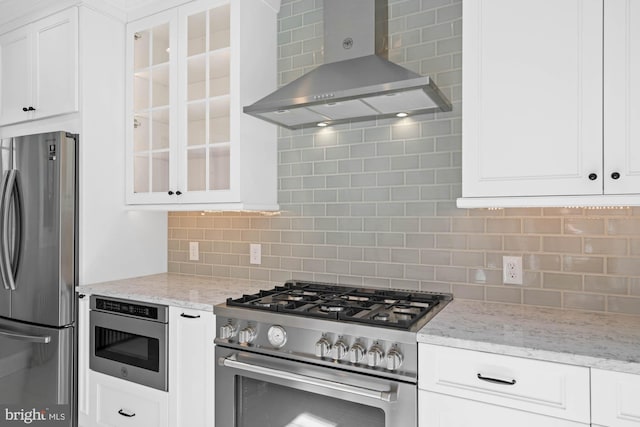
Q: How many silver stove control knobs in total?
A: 7